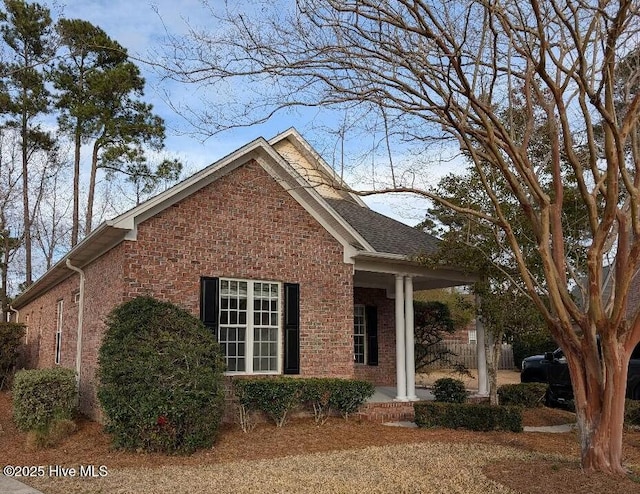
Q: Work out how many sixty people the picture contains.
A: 0